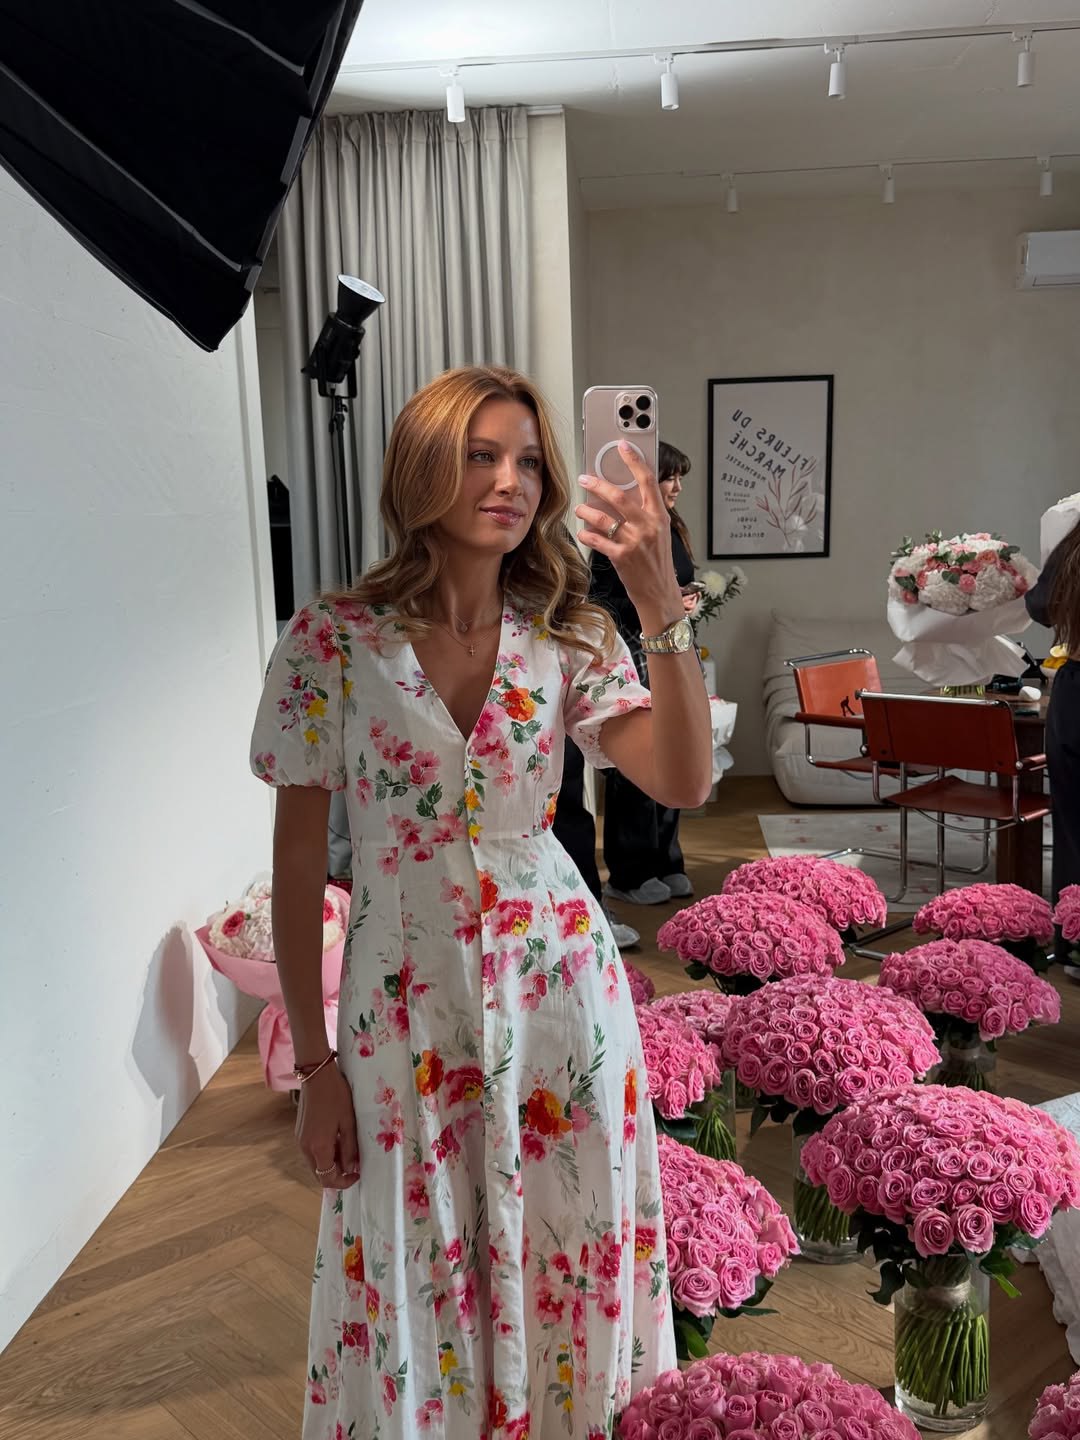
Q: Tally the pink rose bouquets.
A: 13